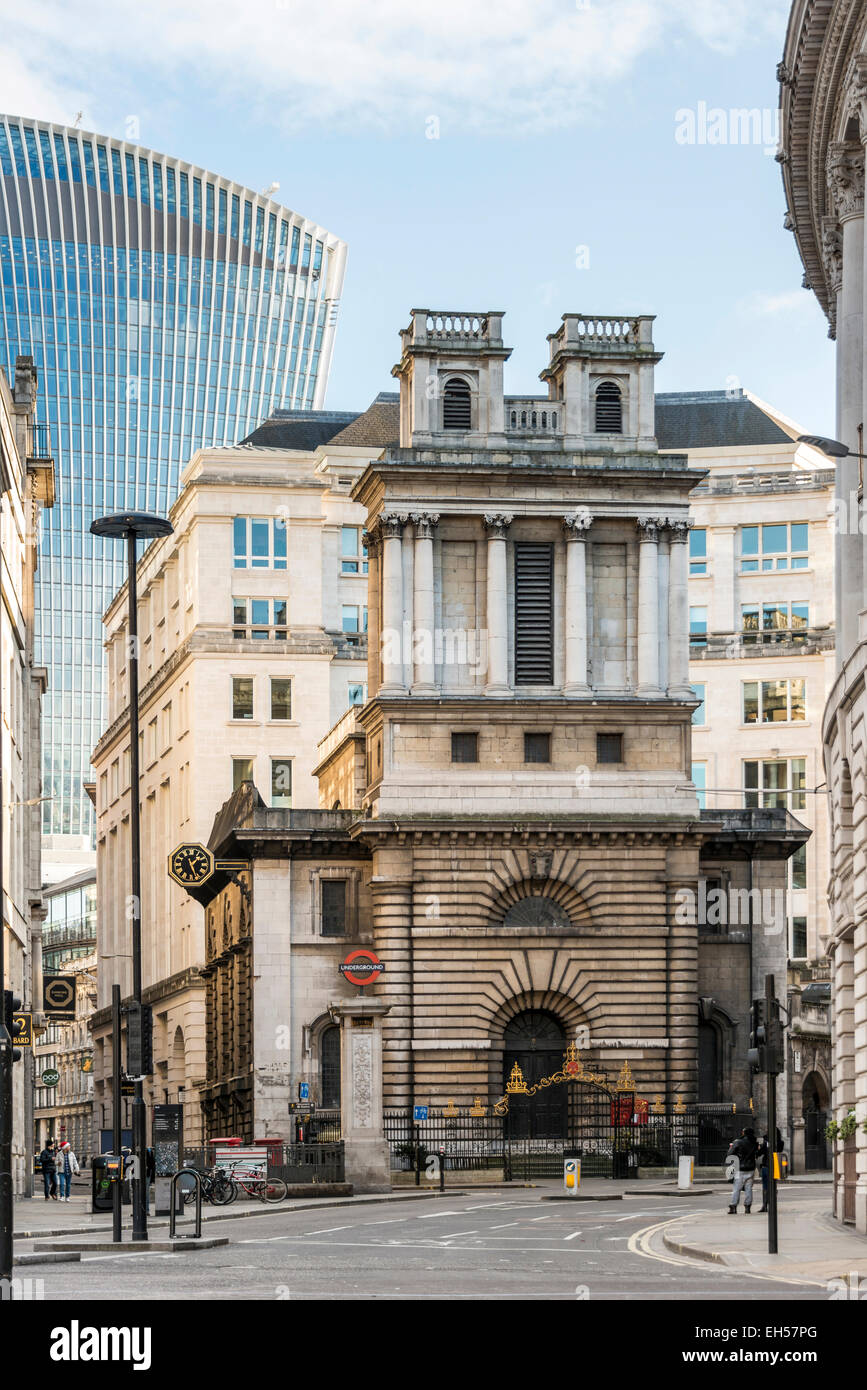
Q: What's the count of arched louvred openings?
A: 2